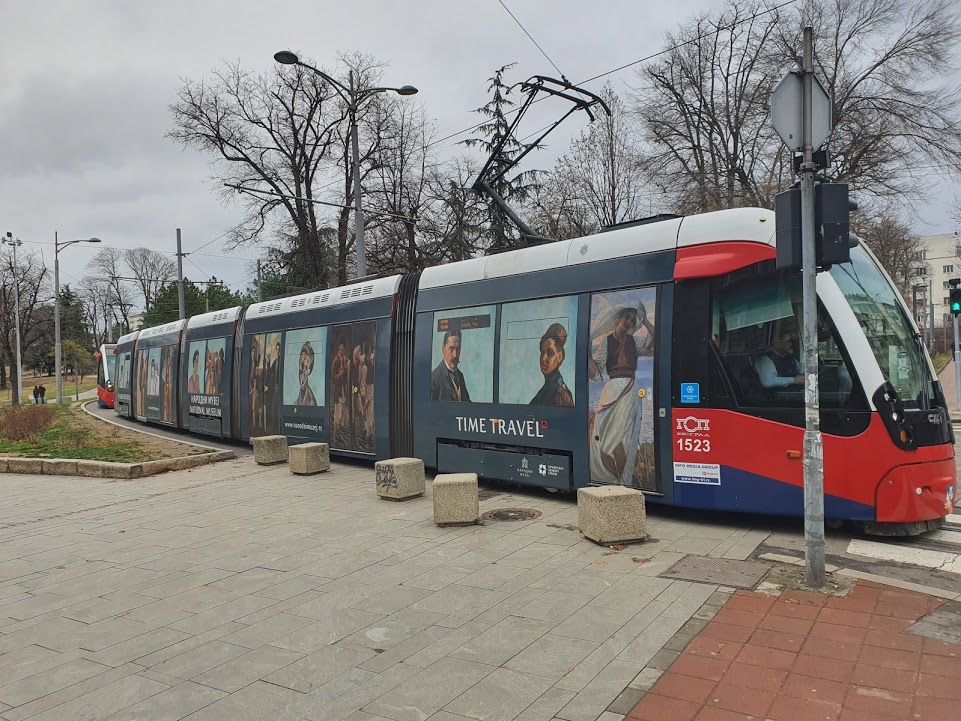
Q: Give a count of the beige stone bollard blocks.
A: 5